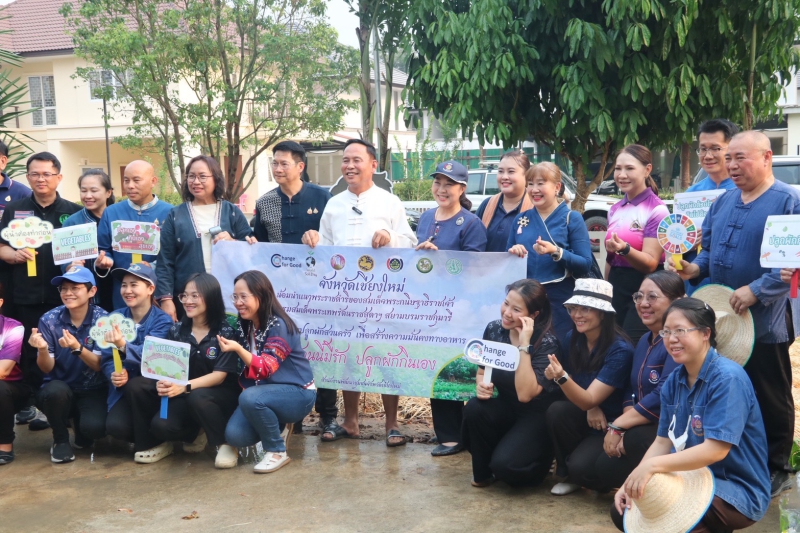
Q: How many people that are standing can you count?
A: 13